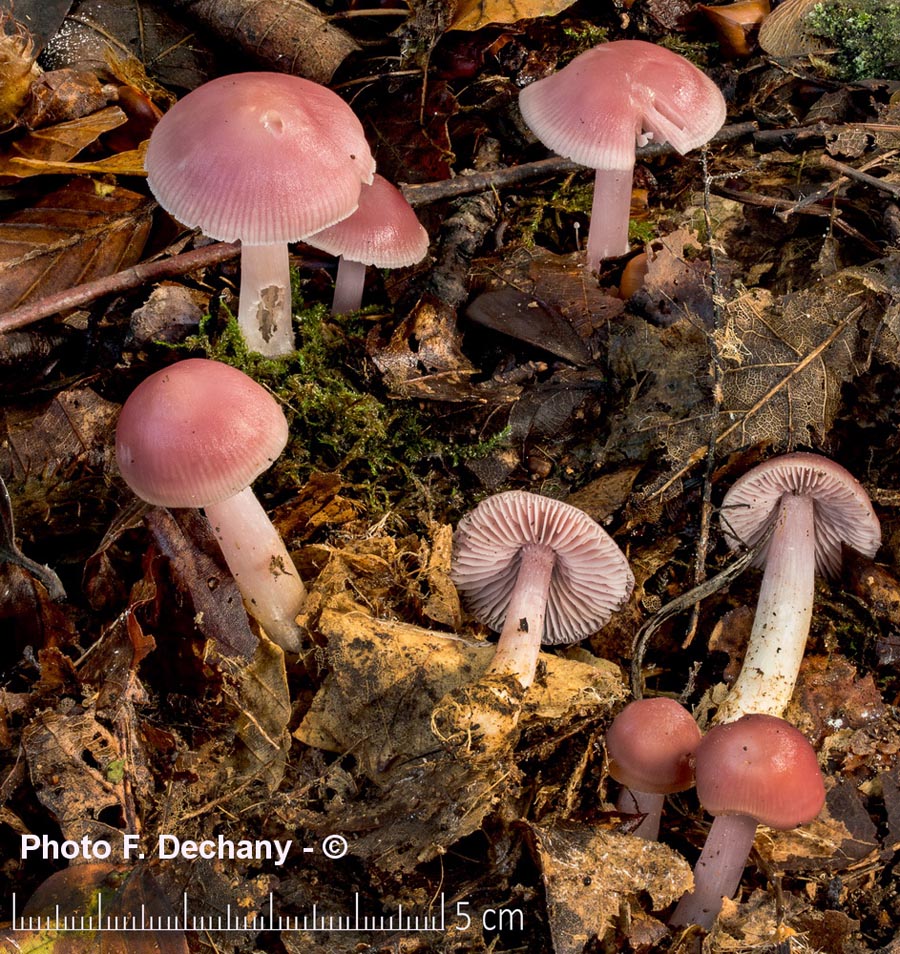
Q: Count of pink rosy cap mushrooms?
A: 8